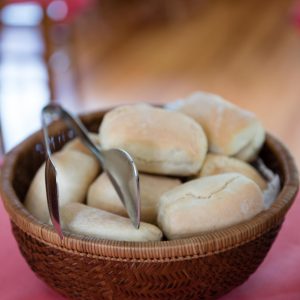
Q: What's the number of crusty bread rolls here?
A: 8